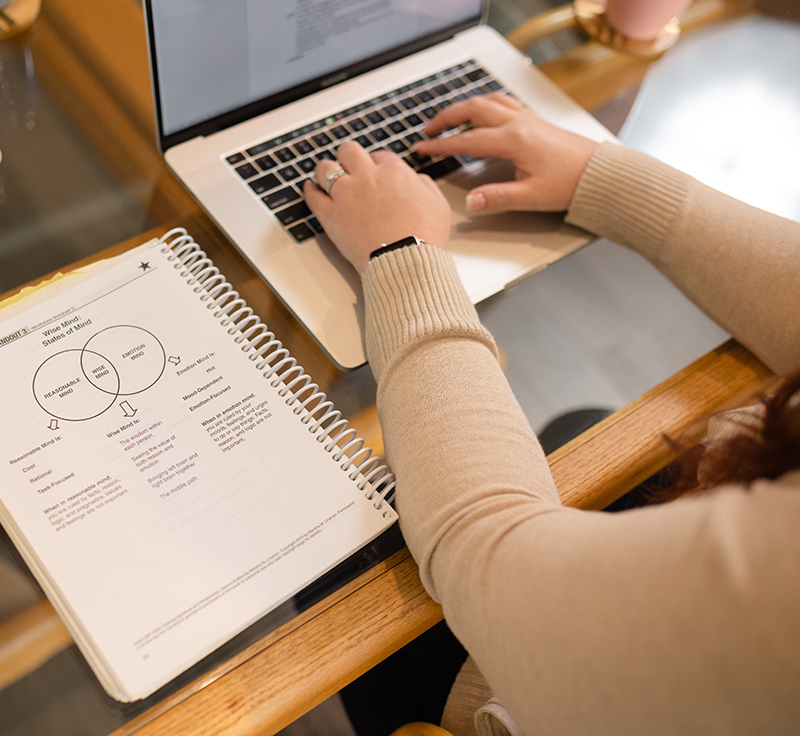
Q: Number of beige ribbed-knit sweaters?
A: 1